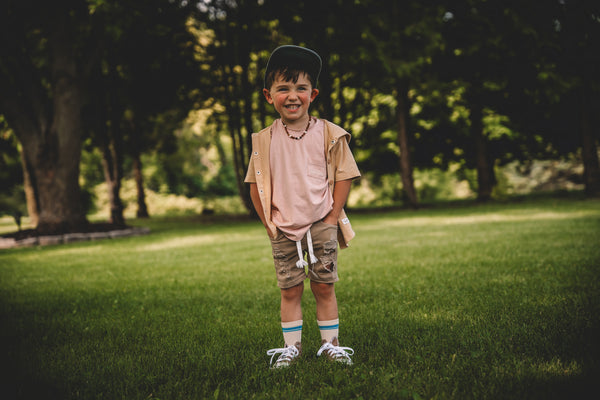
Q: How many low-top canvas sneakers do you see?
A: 2